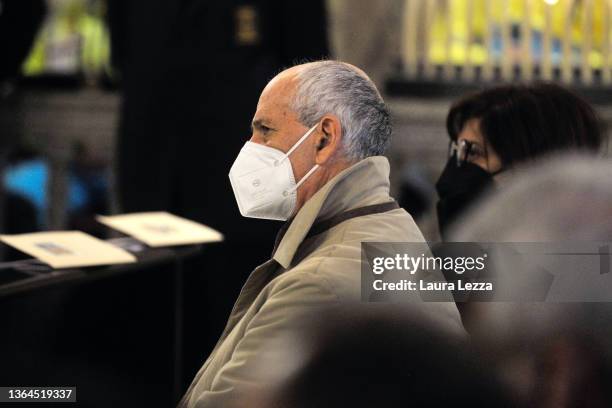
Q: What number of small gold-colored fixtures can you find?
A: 1